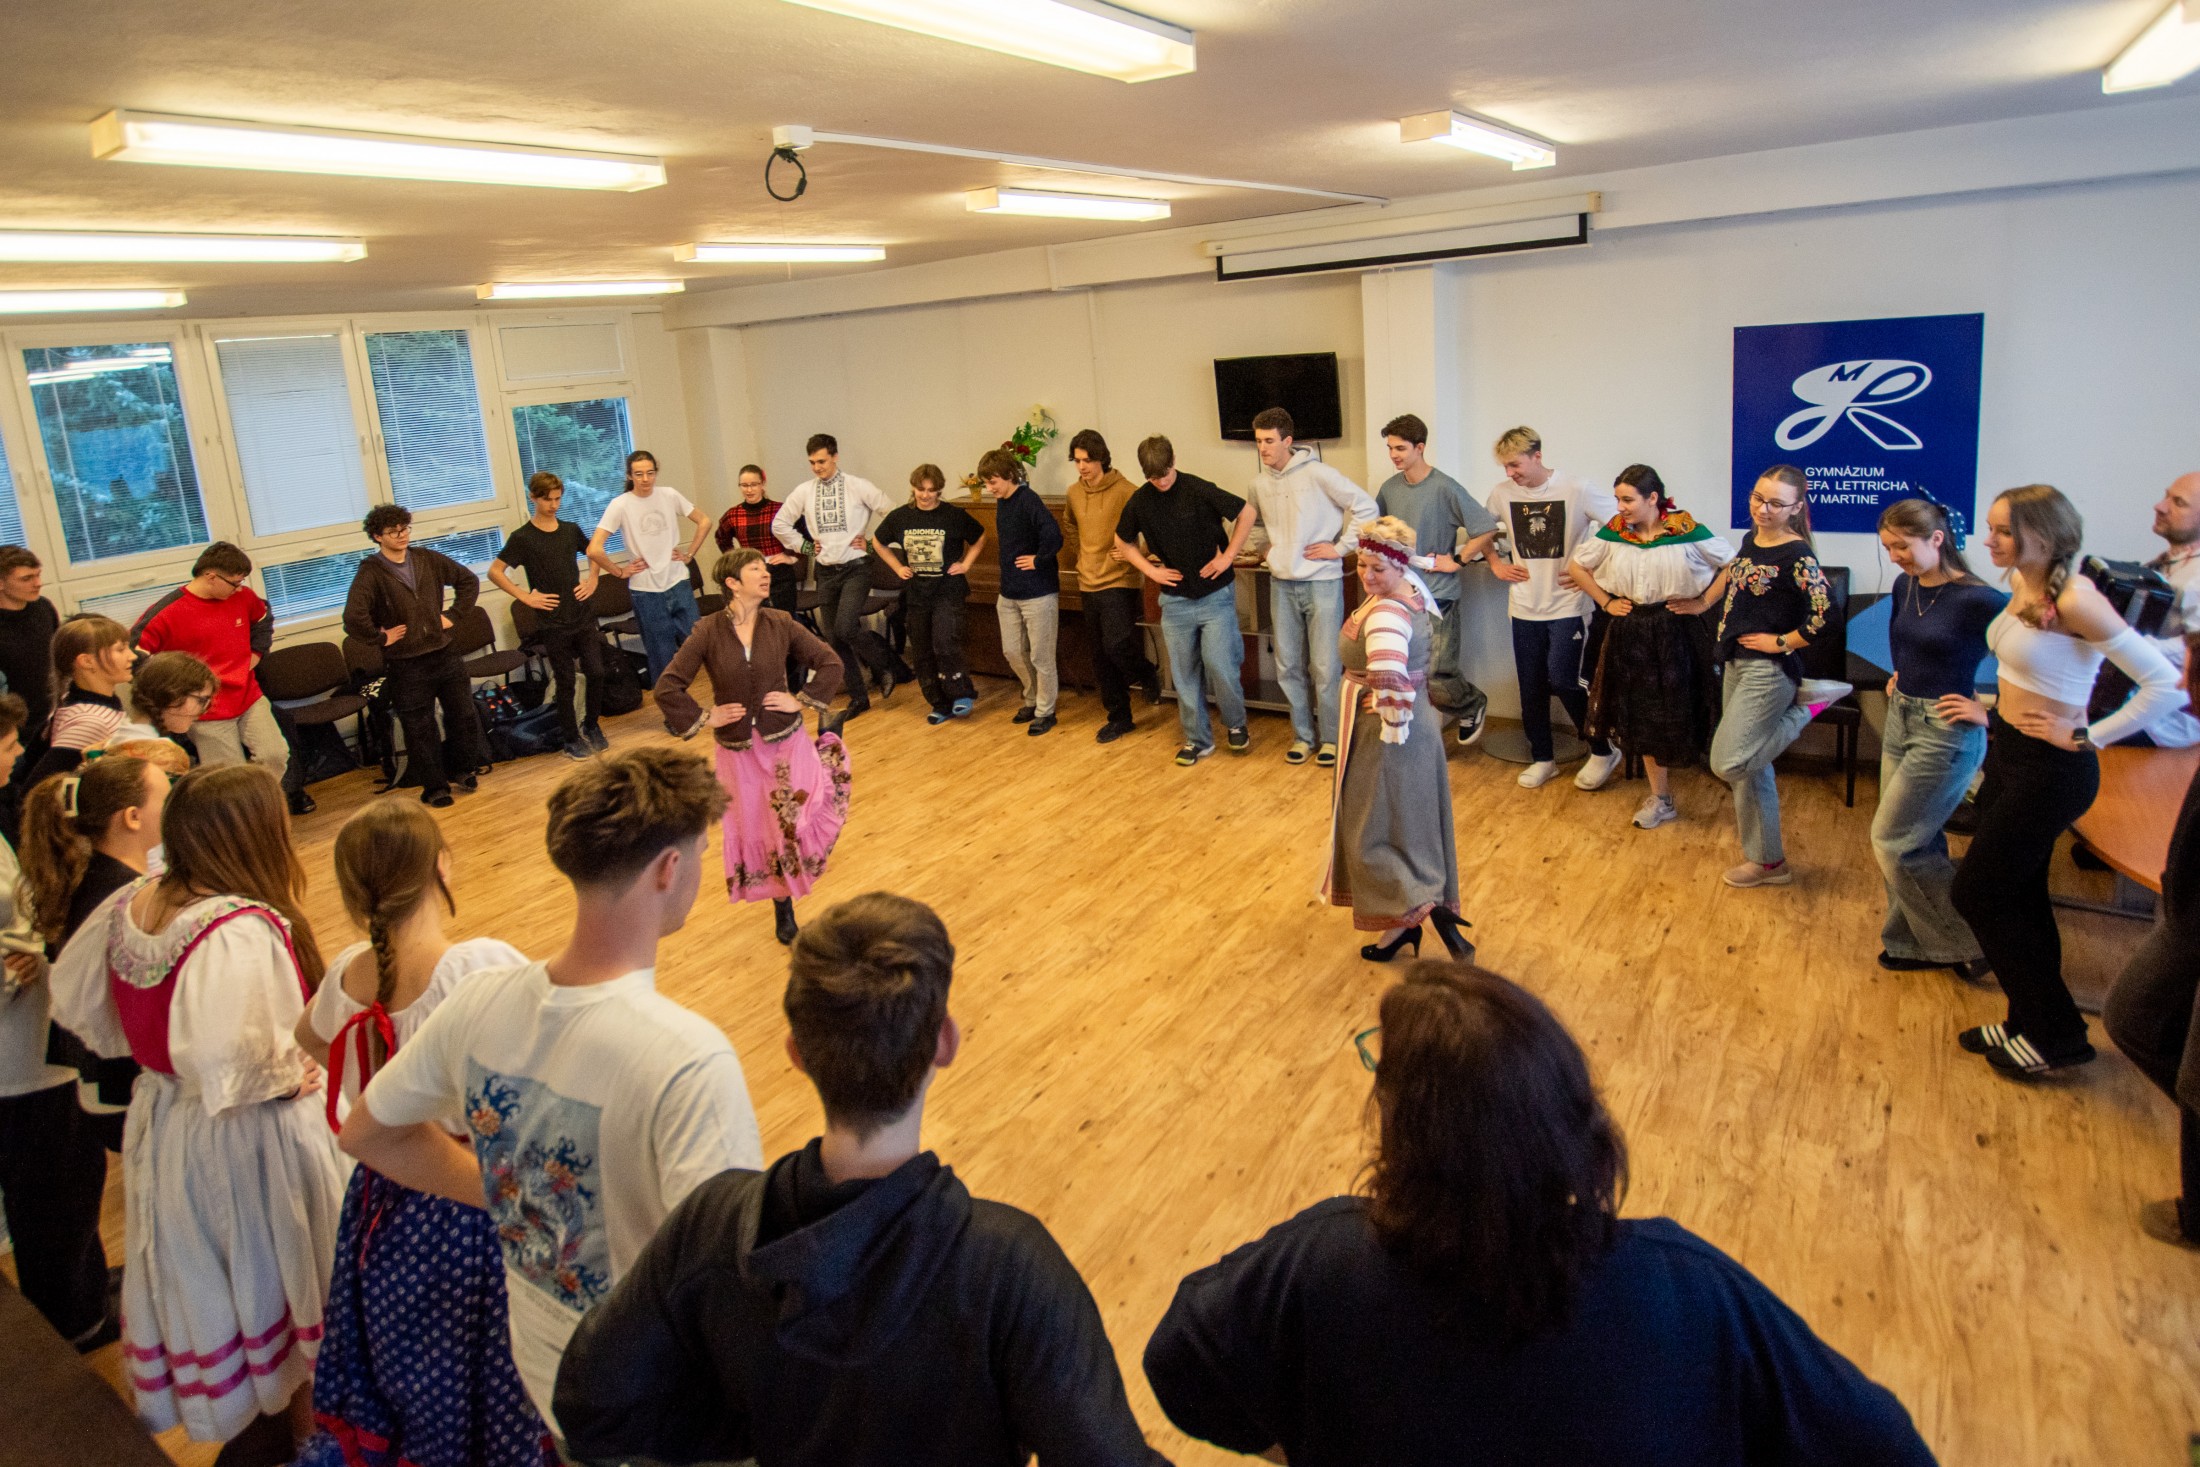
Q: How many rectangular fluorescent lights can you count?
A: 9